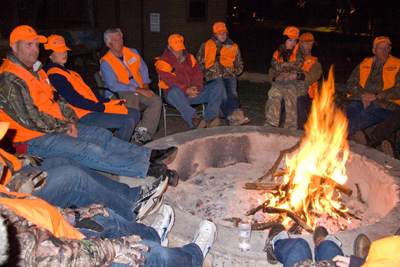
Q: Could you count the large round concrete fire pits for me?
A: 1